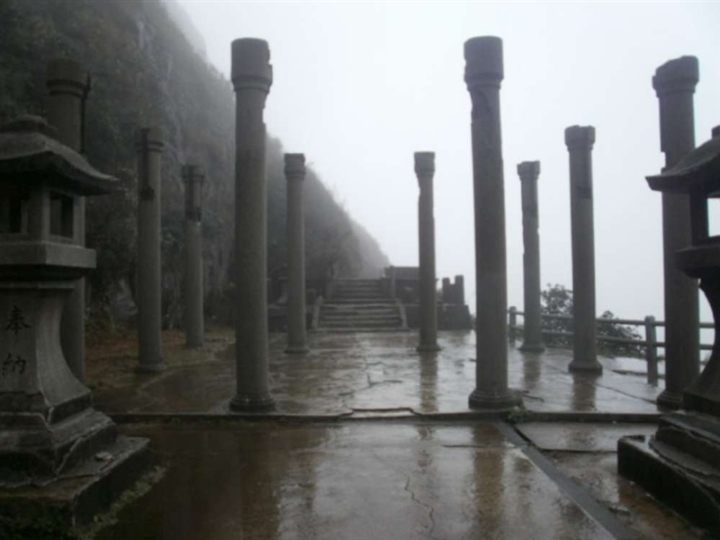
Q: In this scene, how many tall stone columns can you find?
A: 10